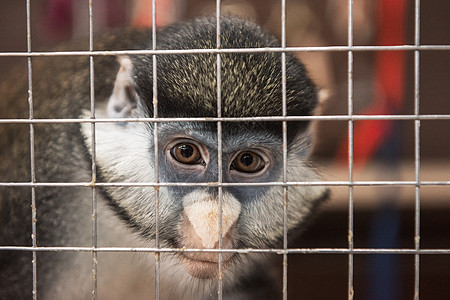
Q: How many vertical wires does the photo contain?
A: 7